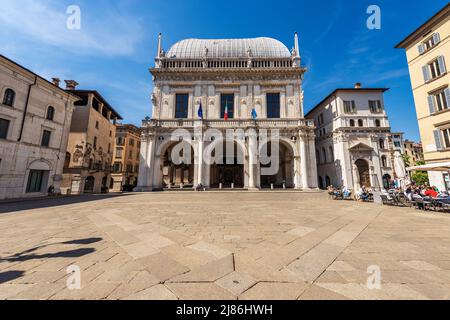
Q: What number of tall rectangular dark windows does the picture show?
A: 3